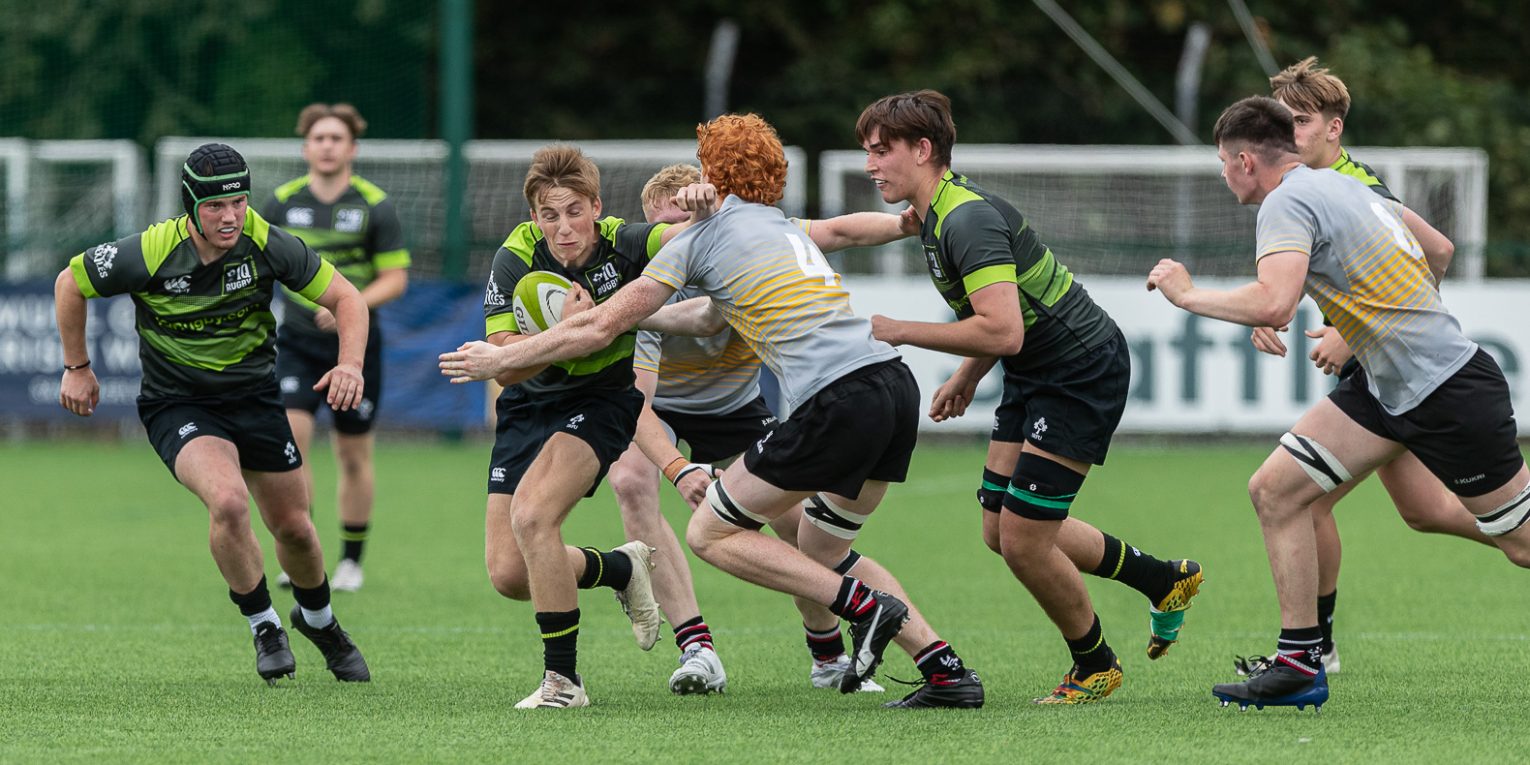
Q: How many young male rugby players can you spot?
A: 8